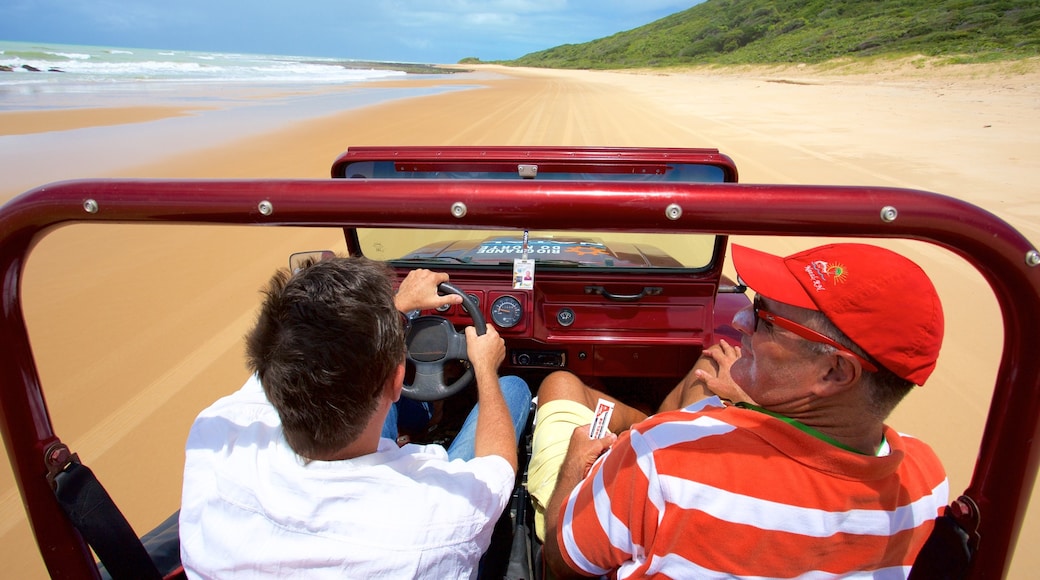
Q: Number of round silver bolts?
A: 6